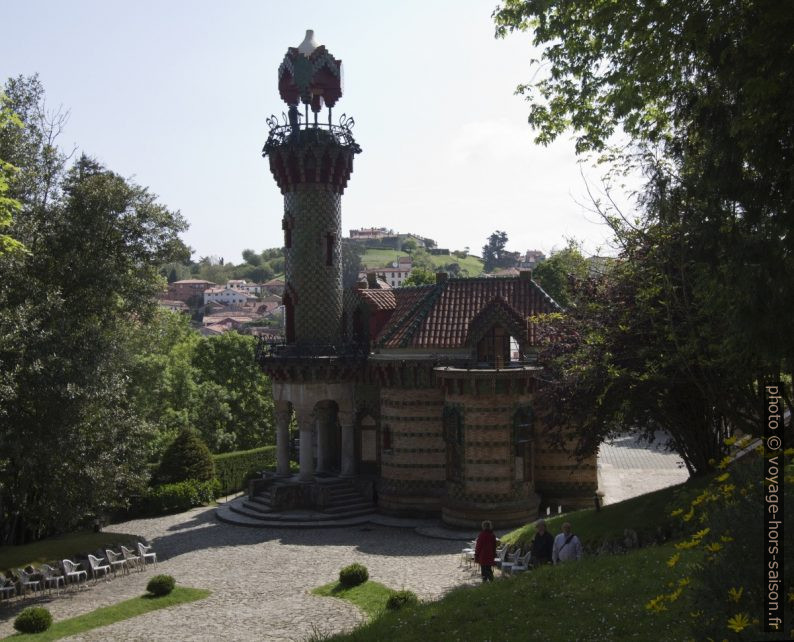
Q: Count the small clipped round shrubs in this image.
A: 4